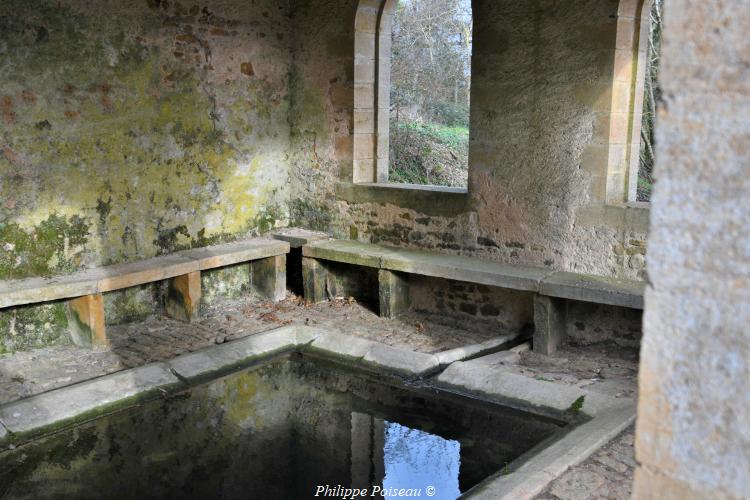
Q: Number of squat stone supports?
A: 6